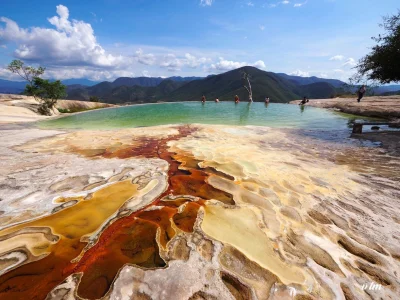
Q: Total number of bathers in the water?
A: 5